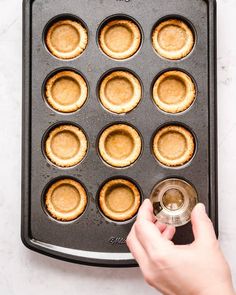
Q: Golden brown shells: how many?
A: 11